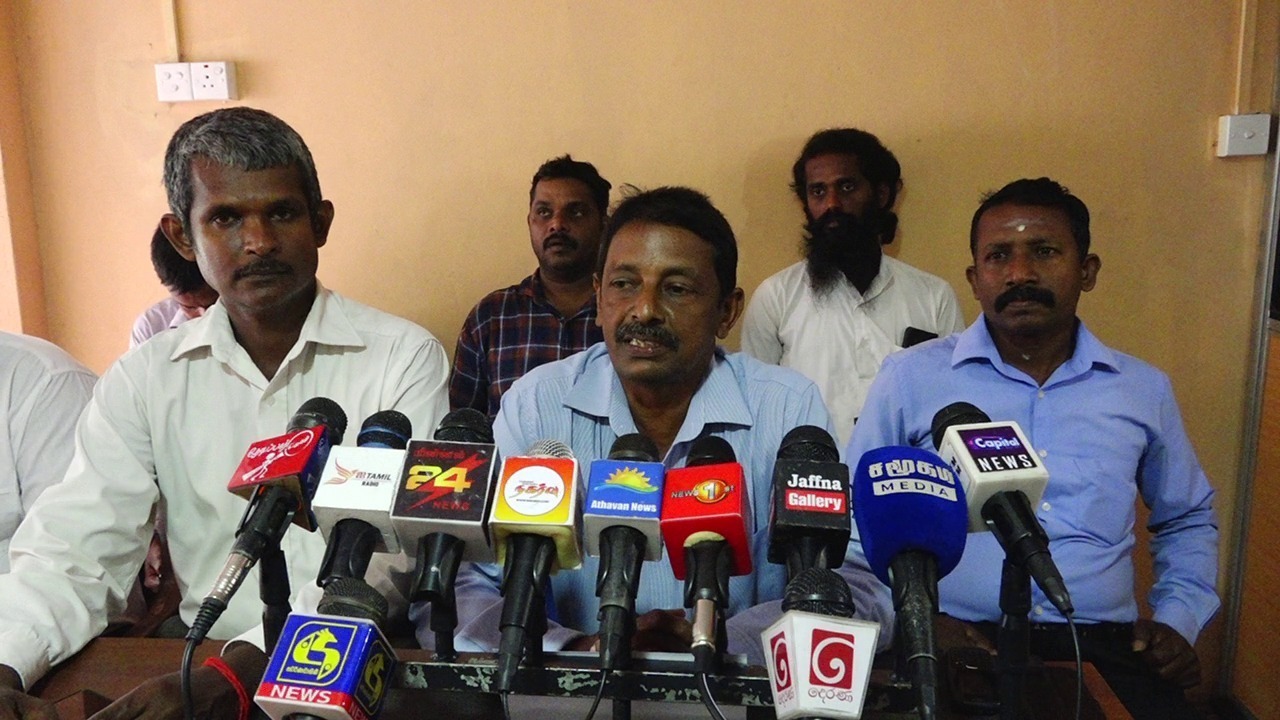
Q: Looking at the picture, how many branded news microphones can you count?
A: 11